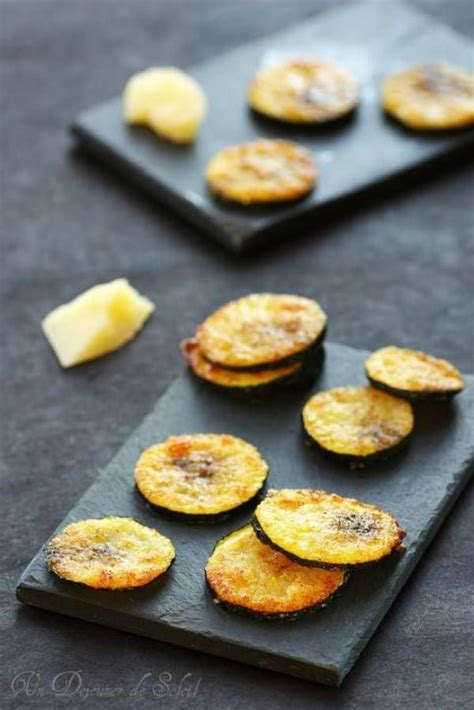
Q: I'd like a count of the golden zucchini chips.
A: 11